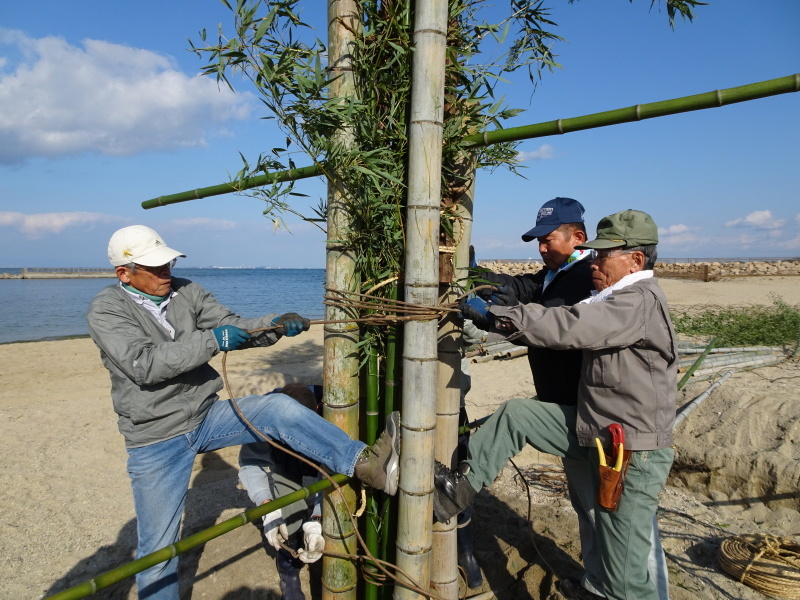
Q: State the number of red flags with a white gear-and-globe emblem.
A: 0